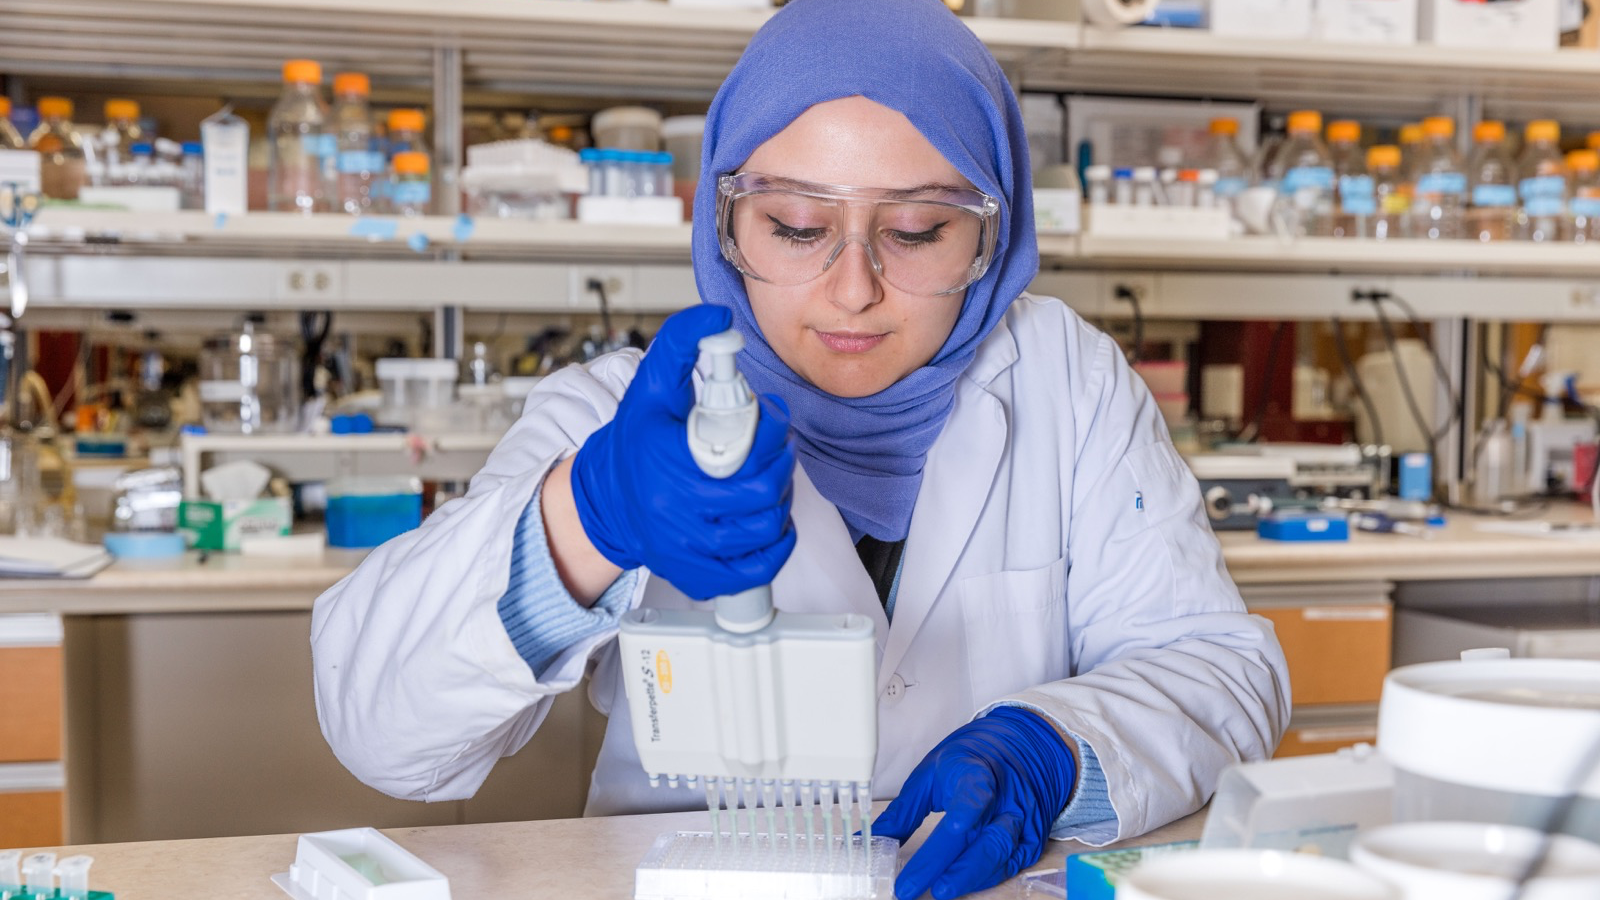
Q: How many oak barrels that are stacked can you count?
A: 0